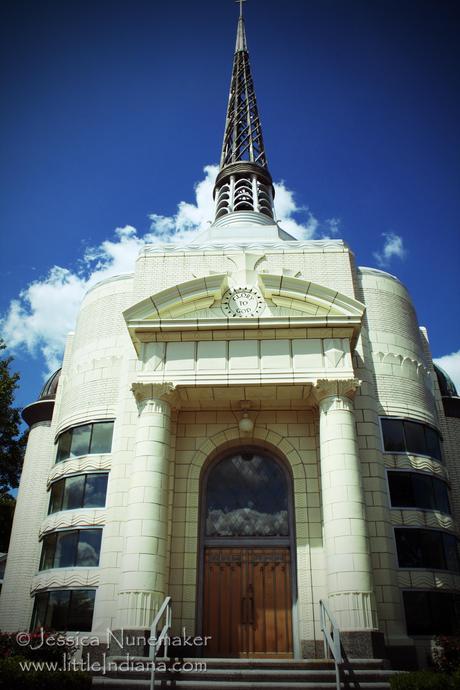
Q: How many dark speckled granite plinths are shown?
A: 2